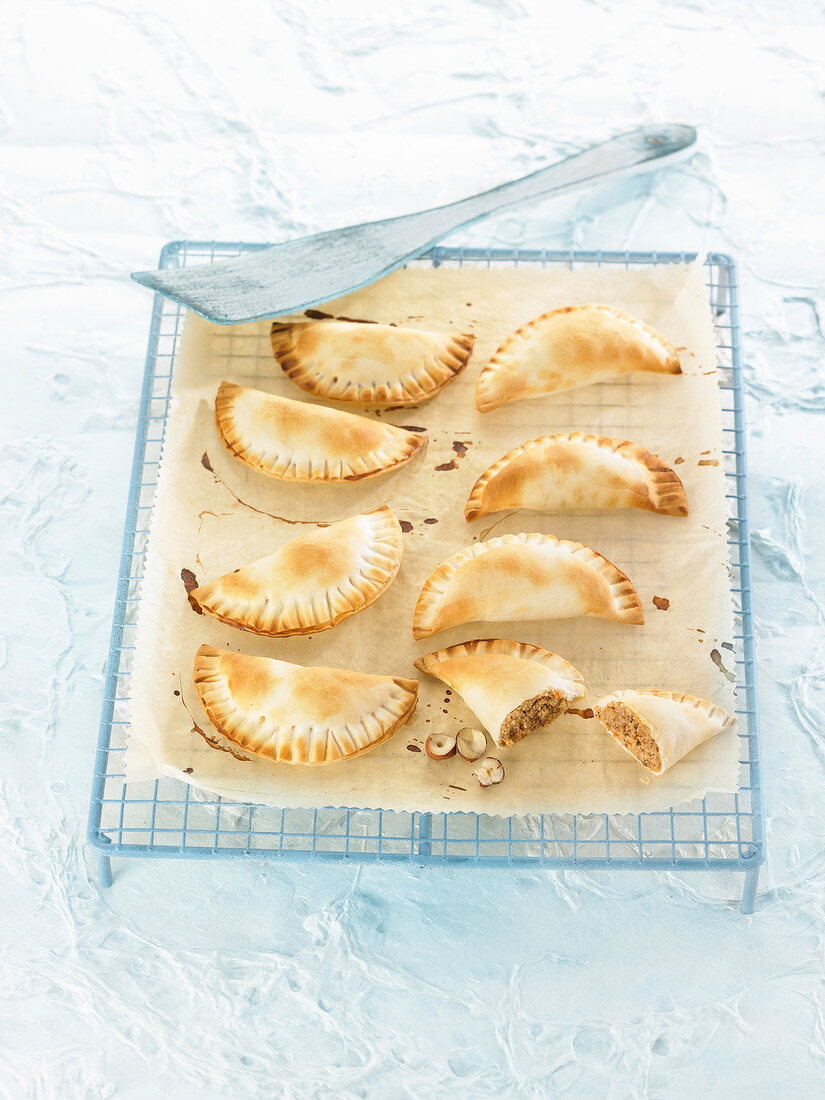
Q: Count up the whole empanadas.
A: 7